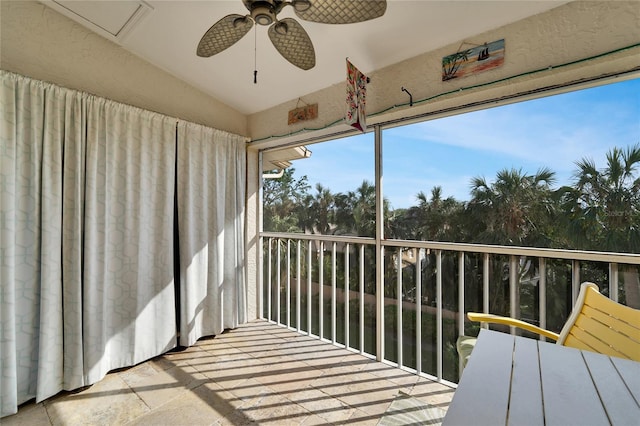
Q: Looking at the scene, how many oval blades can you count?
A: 3